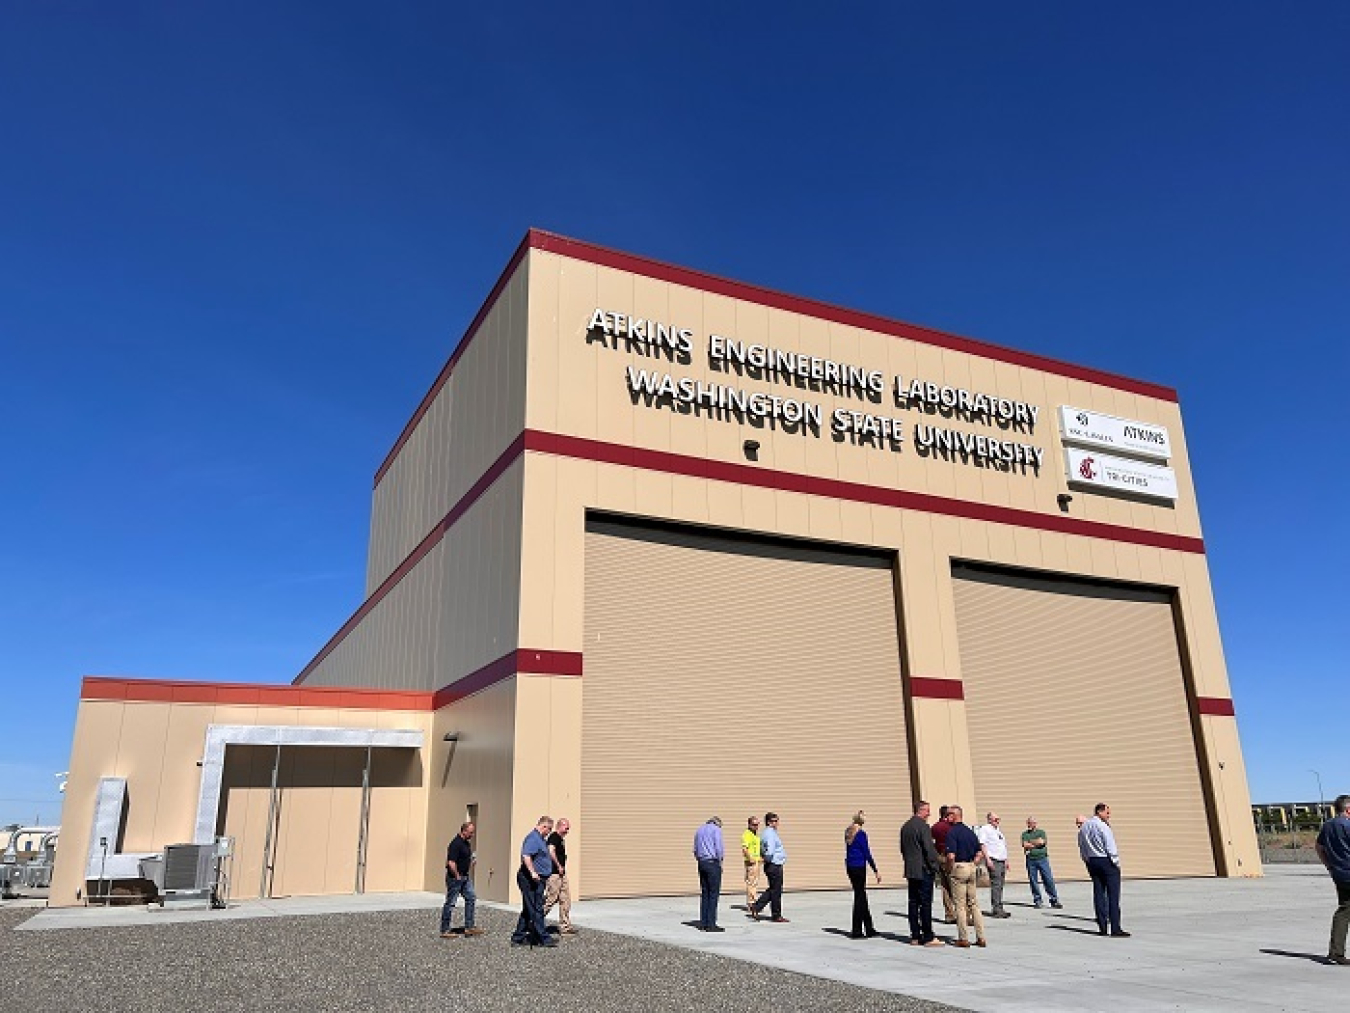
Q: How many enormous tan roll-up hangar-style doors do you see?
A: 2